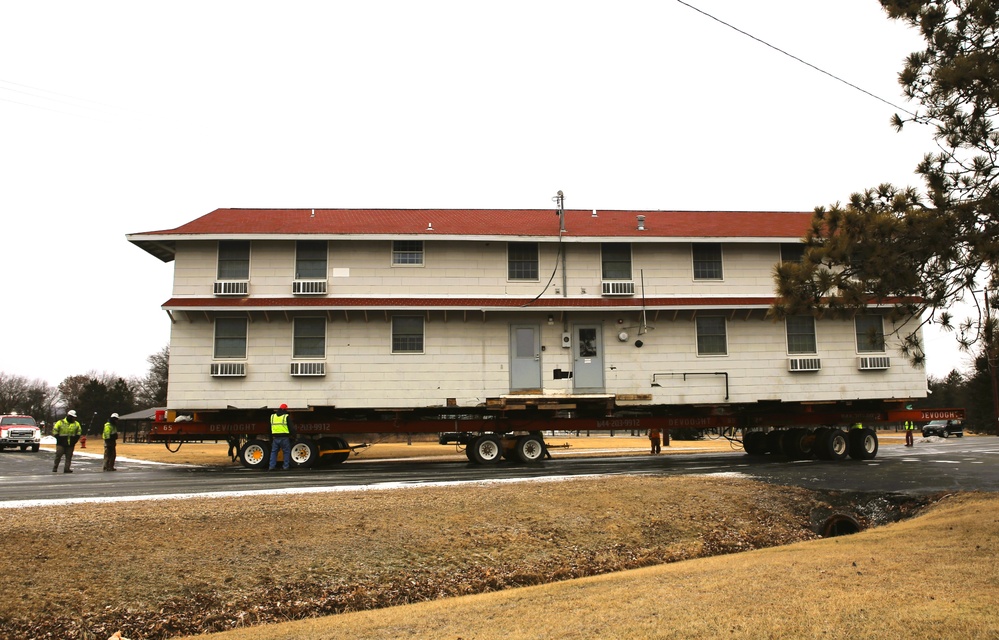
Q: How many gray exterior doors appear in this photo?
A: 2